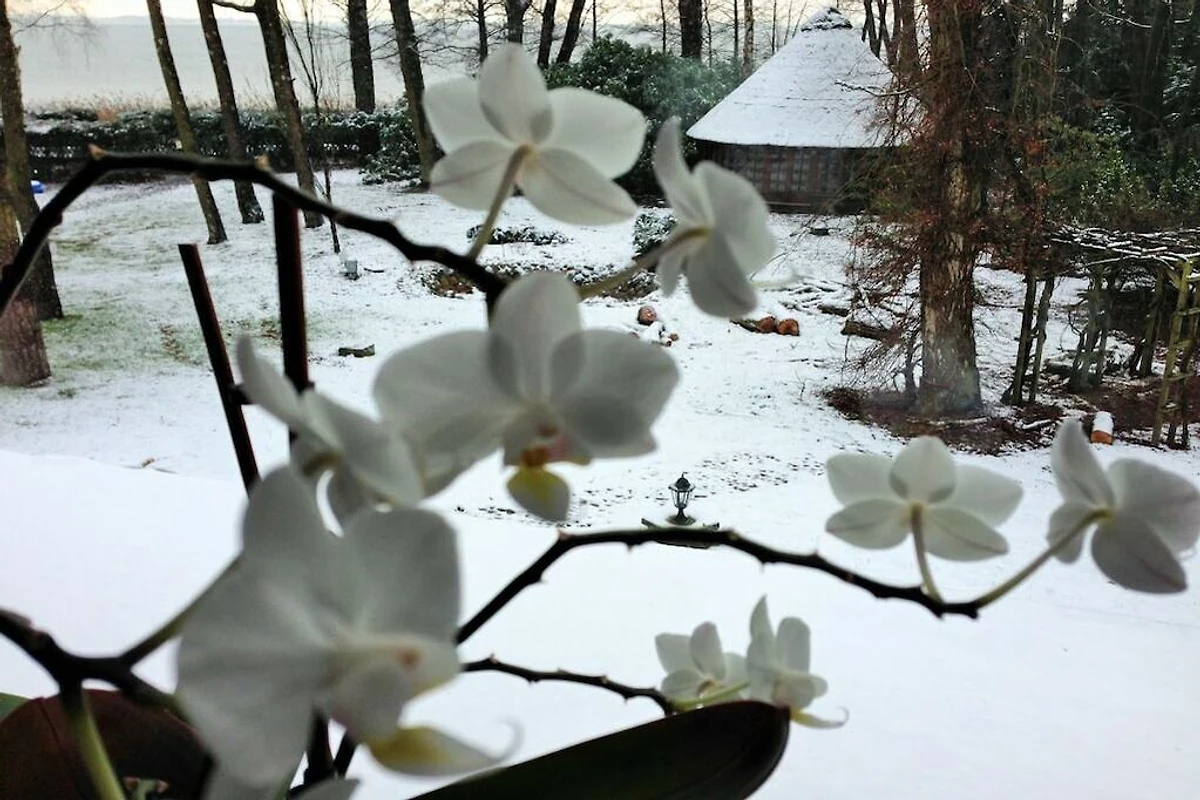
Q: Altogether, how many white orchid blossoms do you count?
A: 9